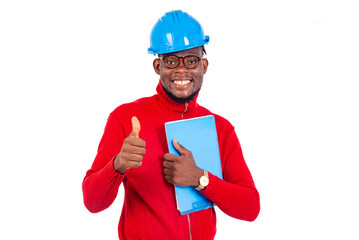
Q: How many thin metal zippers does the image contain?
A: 1